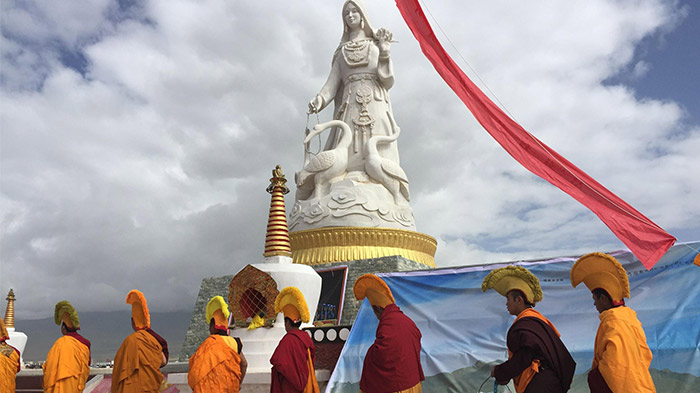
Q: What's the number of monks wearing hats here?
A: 8